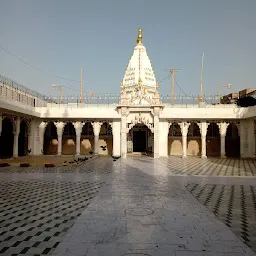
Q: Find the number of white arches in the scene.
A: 11